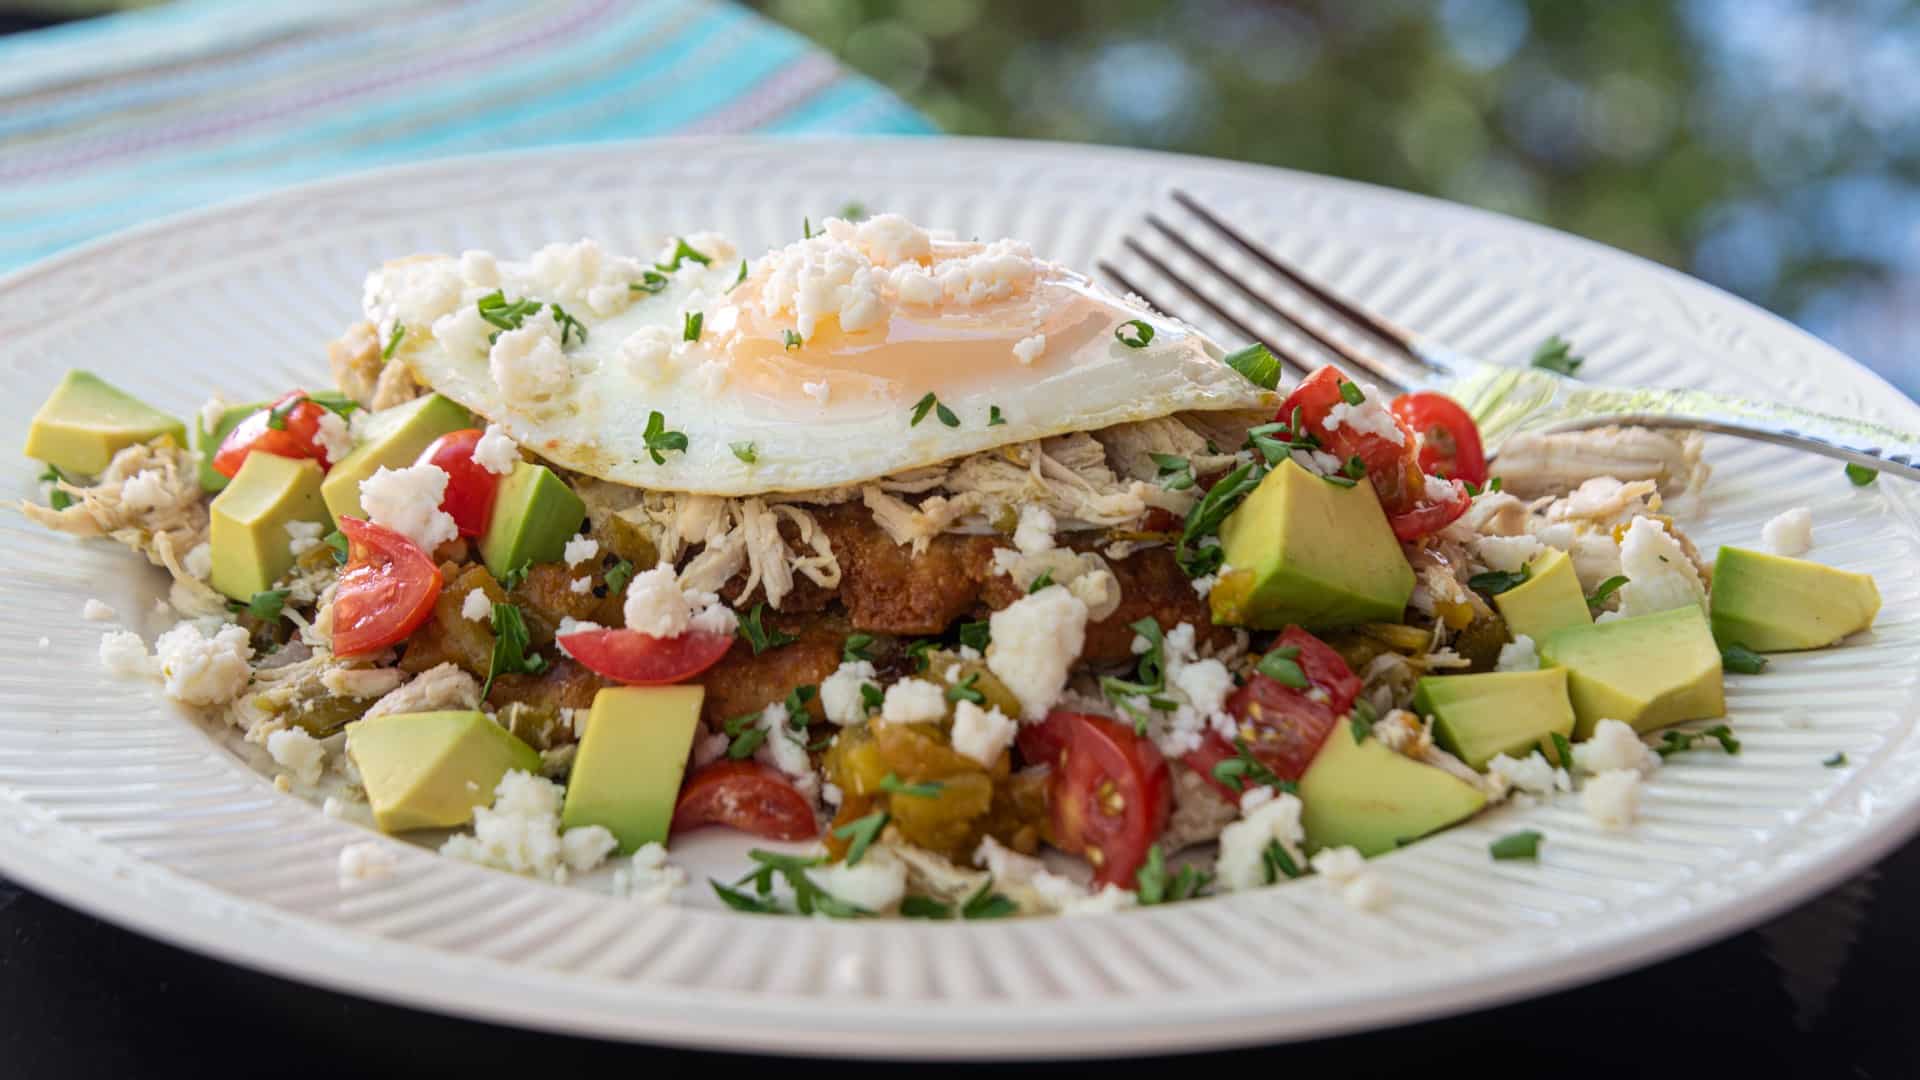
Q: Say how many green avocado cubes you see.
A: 13